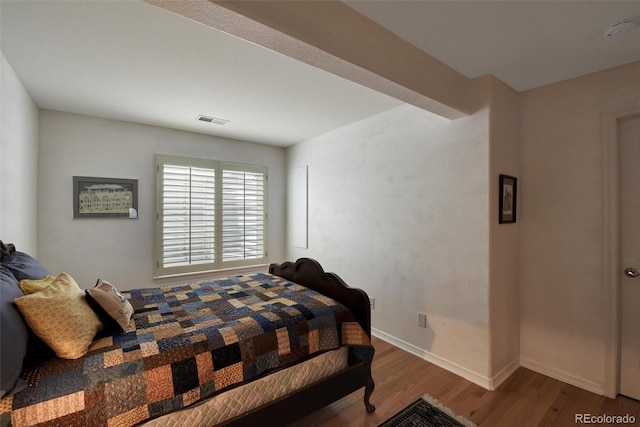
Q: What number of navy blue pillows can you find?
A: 2